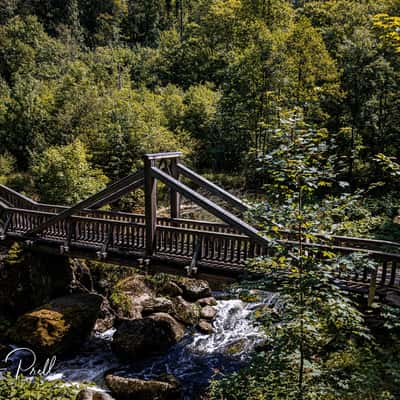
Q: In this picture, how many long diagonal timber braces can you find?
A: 4